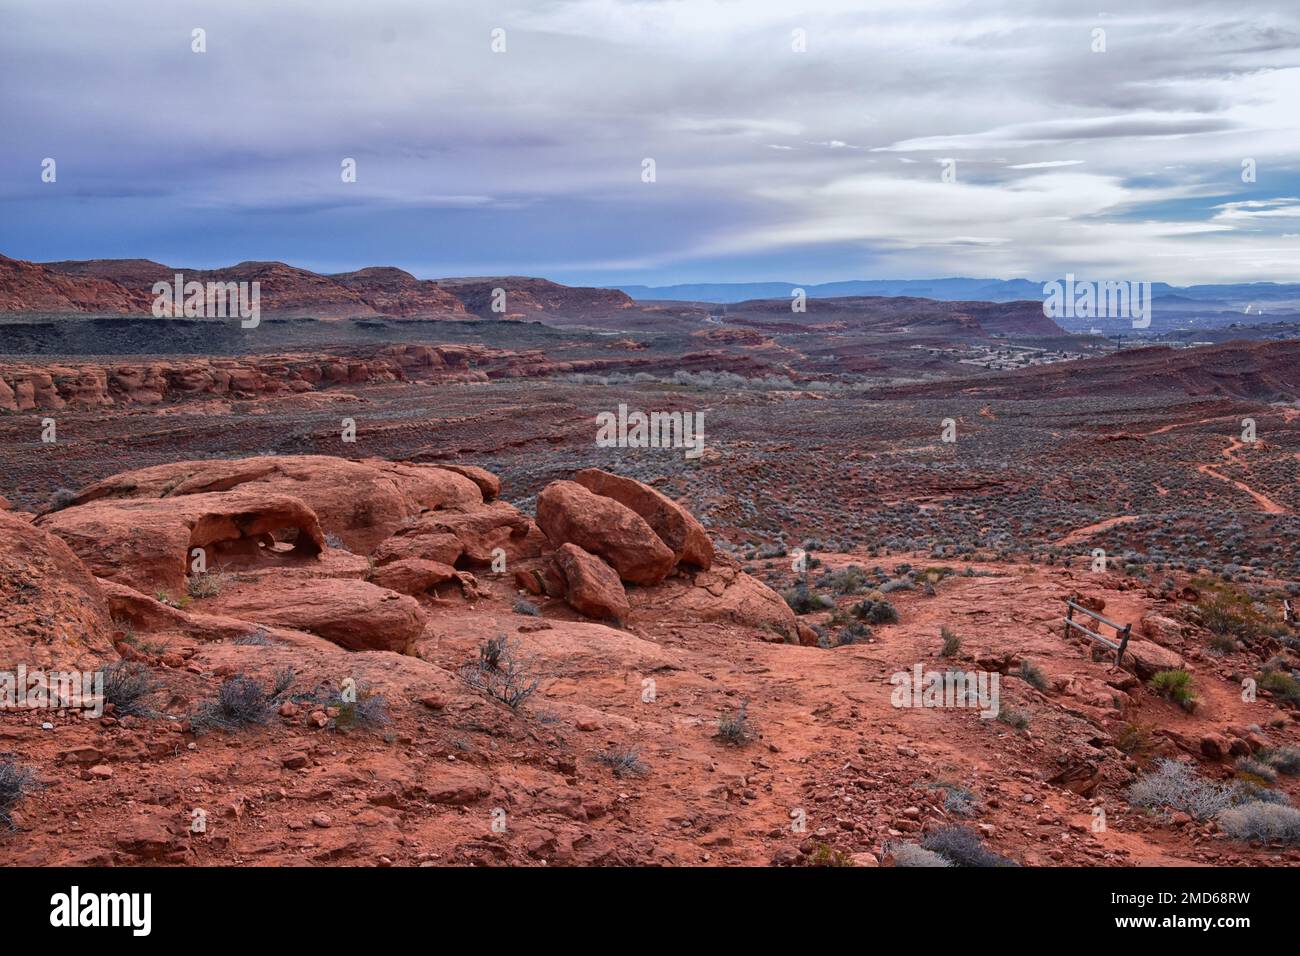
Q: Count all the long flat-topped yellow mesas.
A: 0